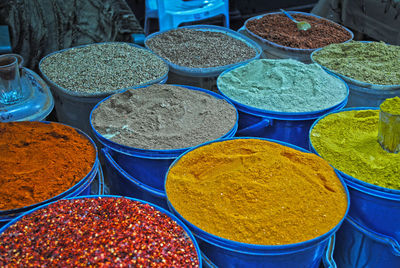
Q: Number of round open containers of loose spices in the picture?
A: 10